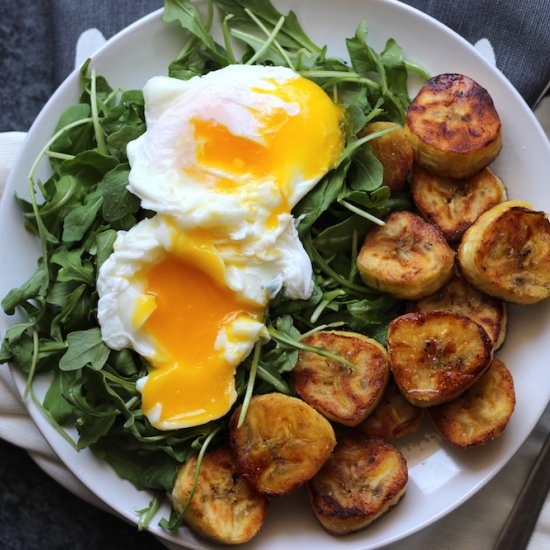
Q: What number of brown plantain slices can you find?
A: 13